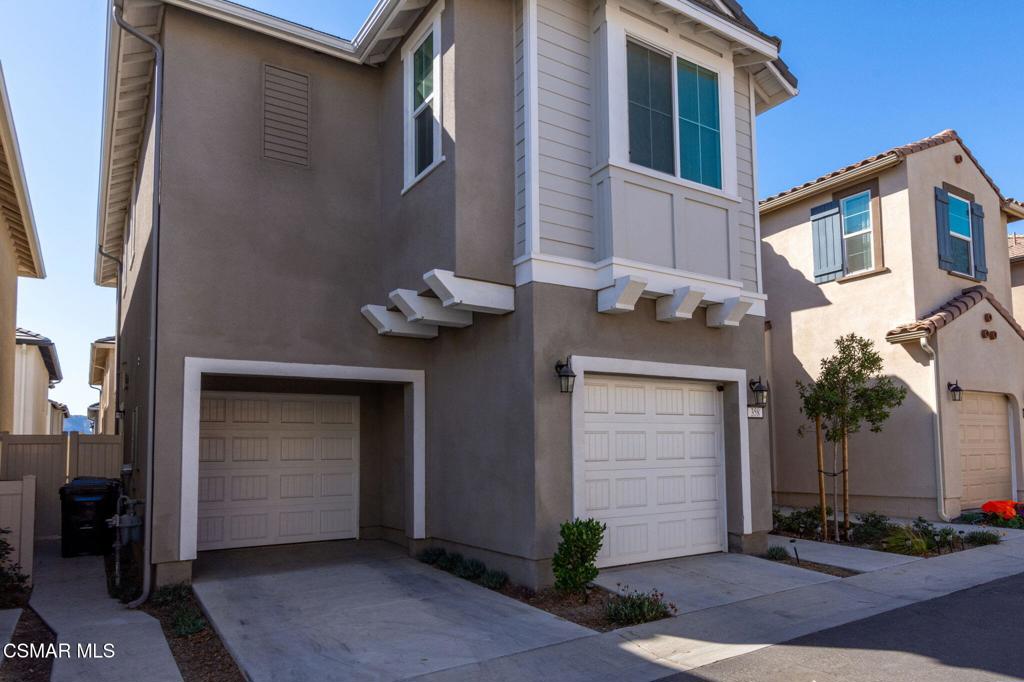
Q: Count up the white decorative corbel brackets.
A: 6